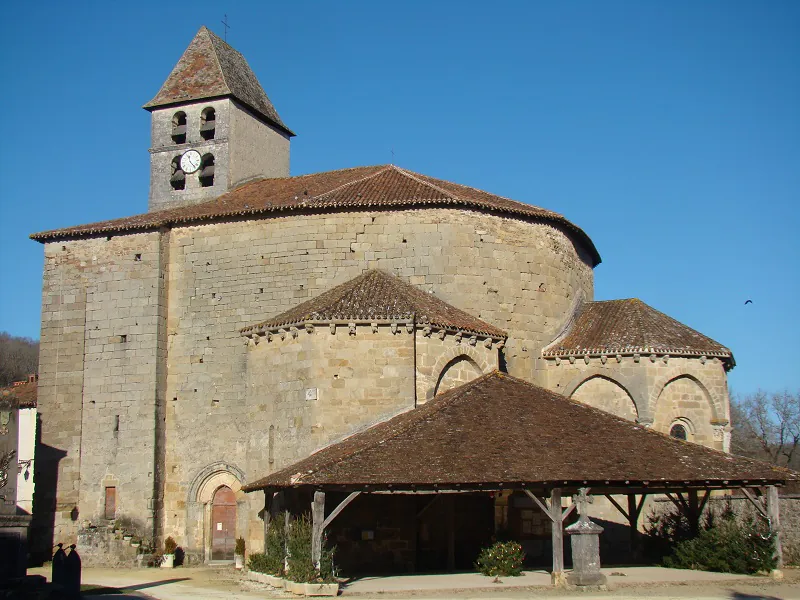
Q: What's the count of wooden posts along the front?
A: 3